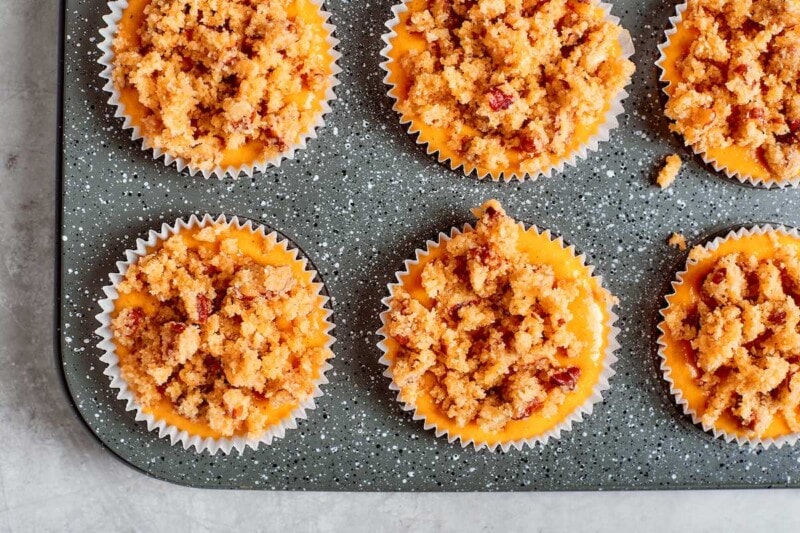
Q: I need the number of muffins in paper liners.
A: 6